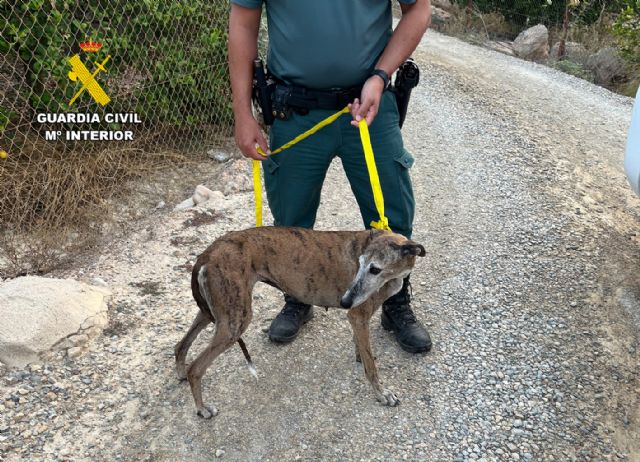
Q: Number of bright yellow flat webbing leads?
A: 1